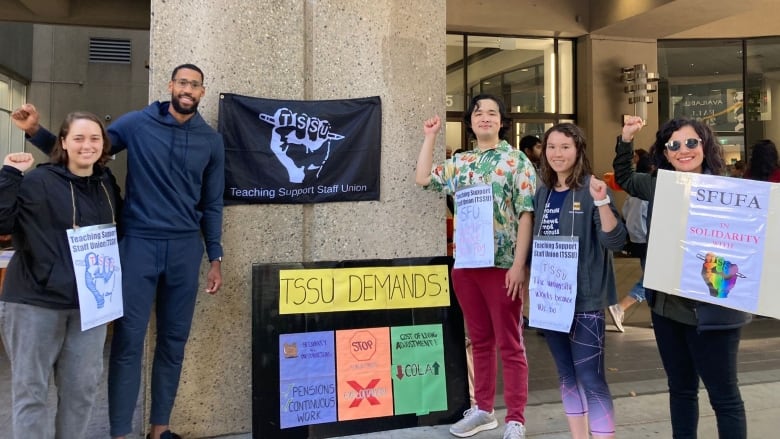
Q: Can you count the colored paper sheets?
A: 4